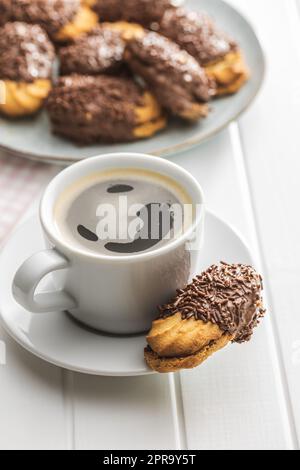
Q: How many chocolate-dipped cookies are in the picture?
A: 8